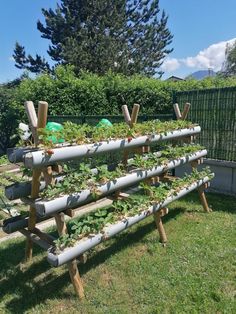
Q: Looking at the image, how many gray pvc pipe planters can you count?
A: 6